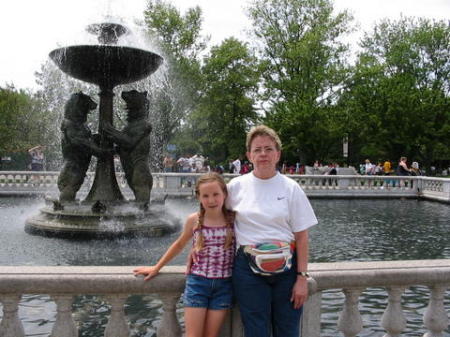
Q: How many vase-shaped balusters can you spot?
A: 7